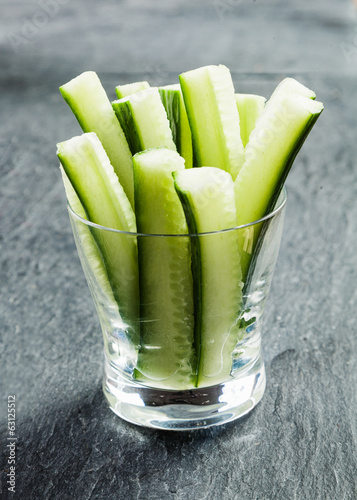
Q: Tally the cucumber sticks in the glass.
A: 12